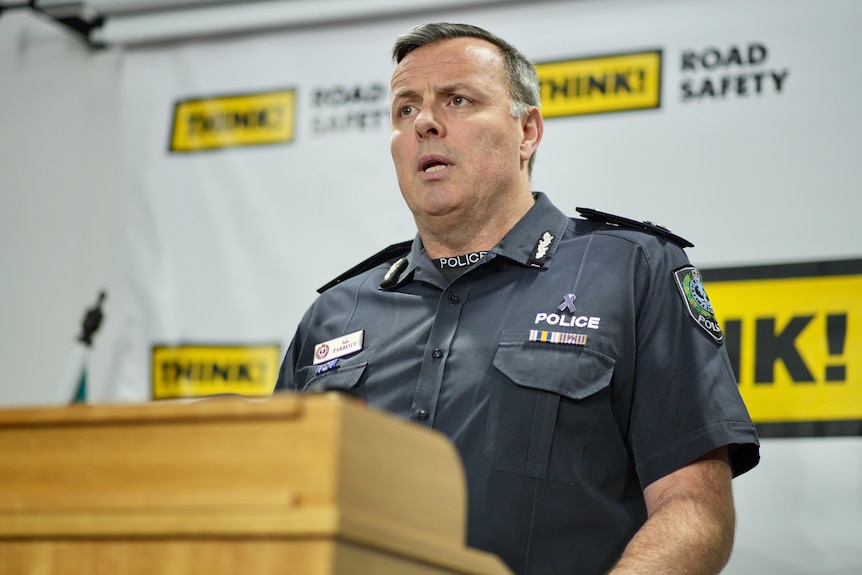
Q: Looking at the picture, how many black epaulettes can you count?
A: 2